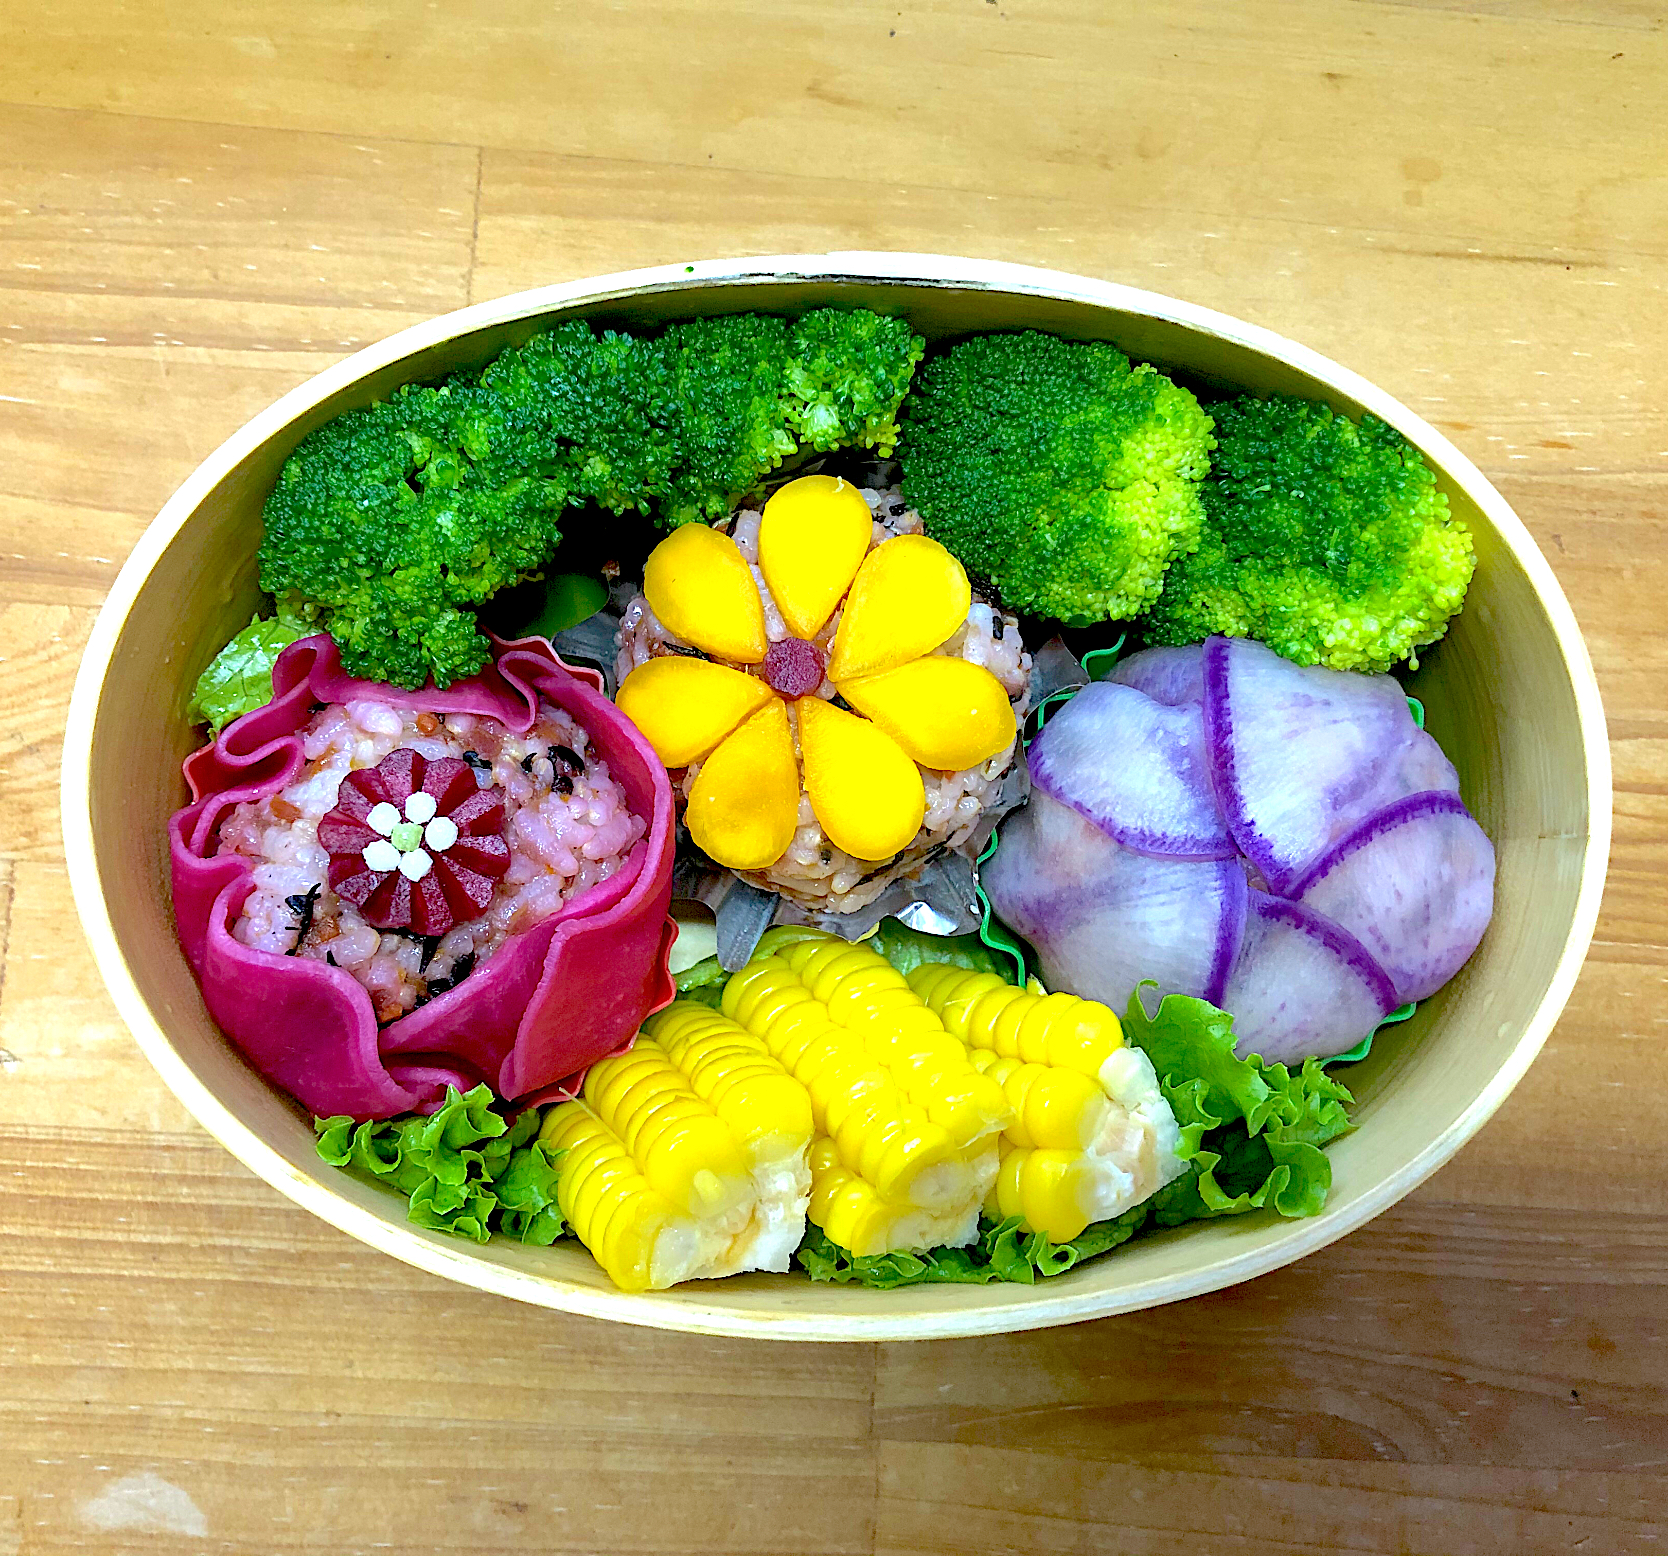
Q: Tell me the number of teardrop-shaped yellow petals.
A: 7